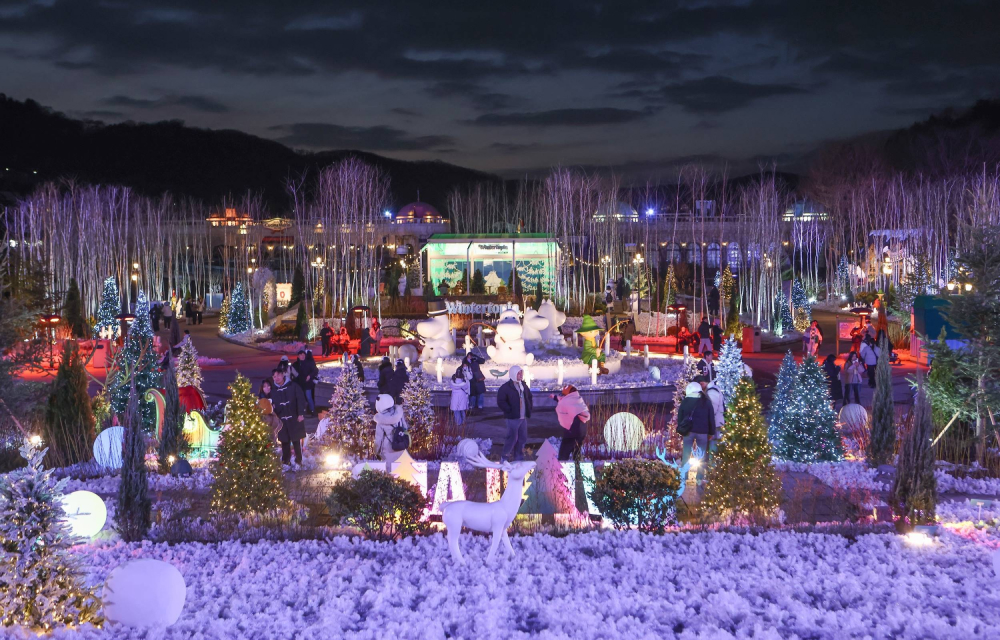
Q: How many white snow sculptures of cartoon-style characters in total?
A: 4